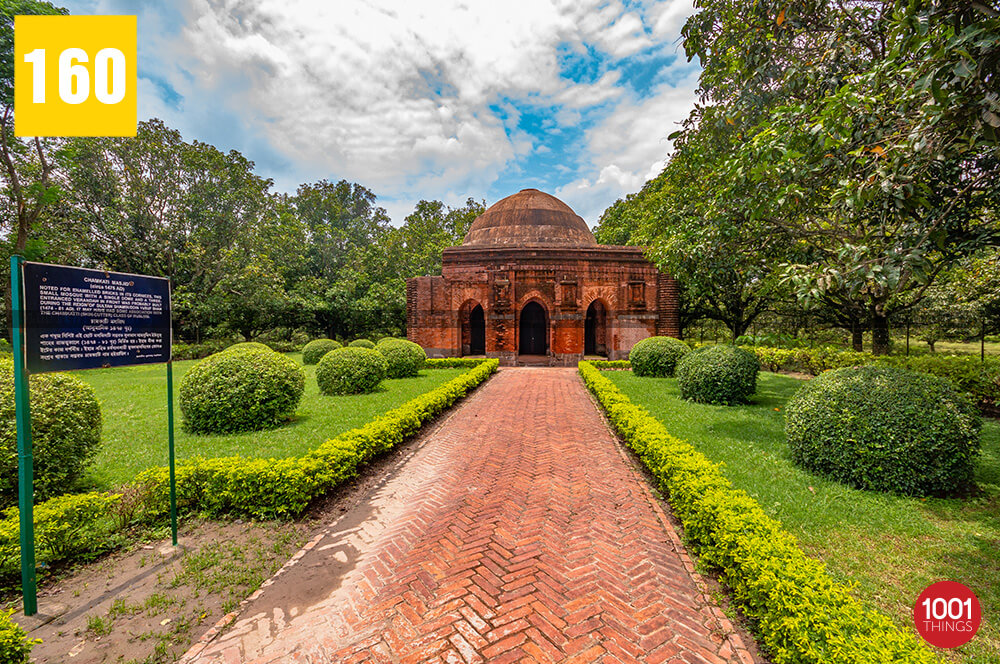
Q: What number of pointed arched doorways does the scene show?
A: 3